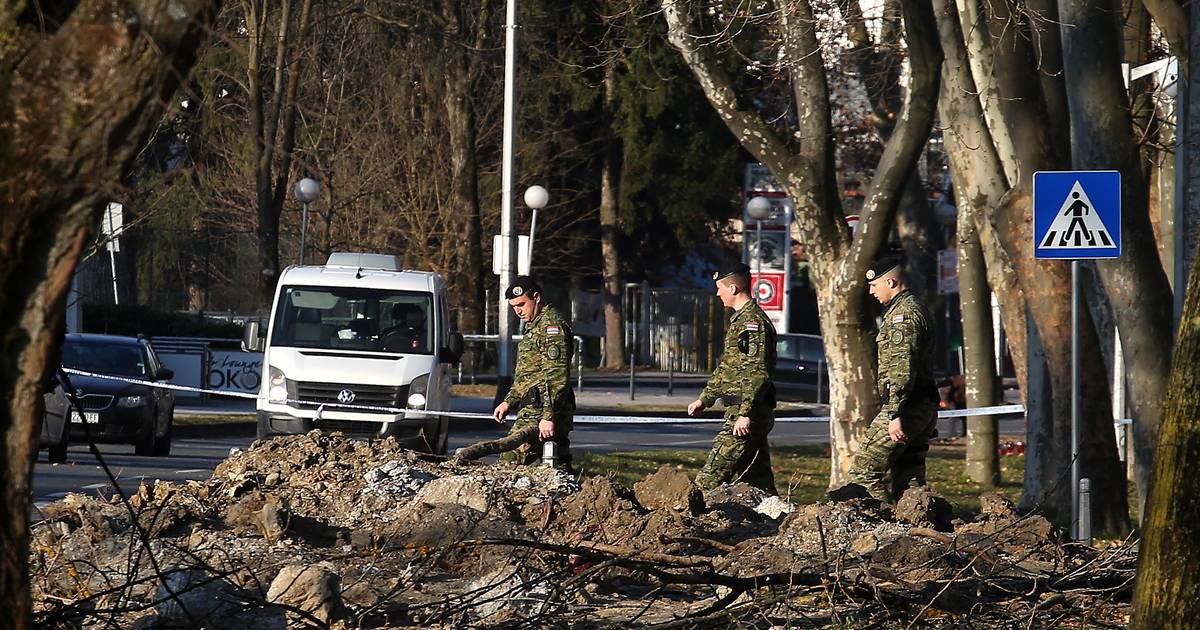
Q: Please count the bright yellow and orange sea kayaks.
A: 0